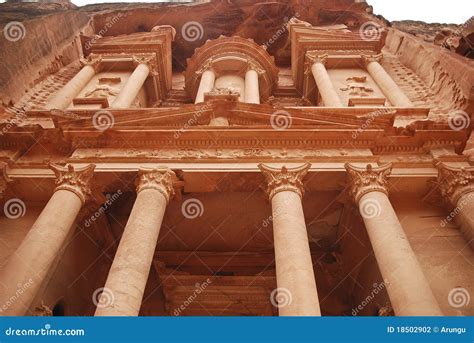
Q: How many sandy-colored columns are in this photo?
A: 11